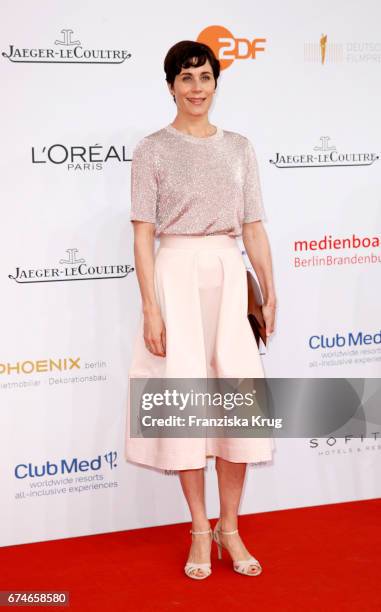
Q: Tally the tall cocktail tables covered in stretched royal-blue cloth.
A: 0